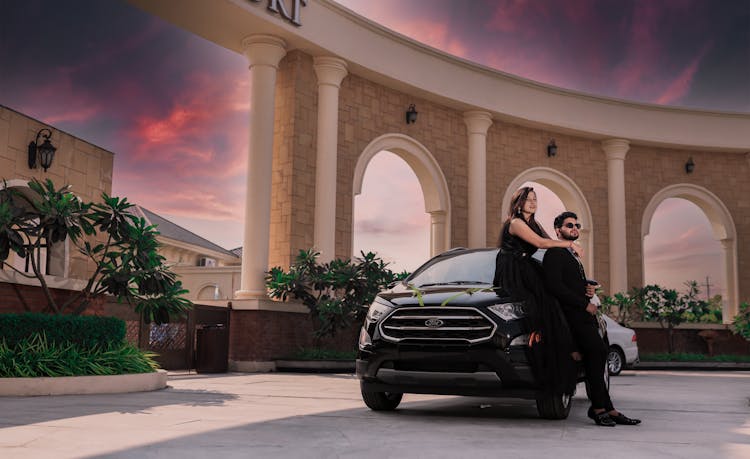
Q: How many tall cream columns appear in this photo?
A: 4